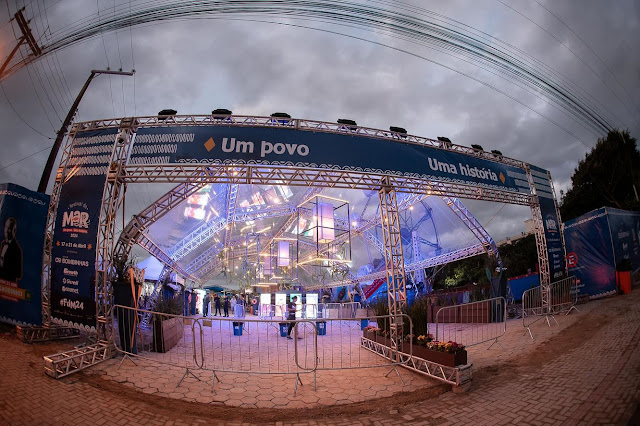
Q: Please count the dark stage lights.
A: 8